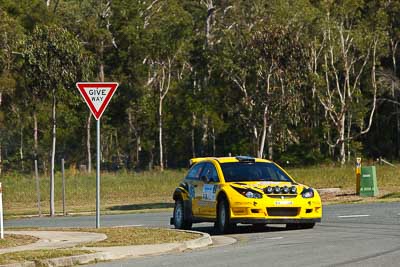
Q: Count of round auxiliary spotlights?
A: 4